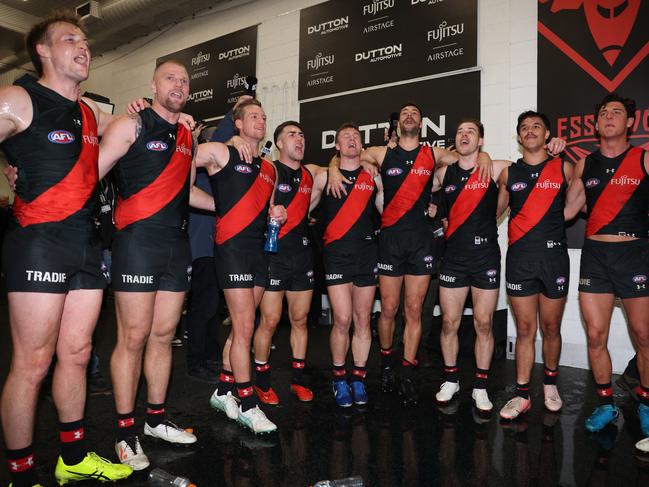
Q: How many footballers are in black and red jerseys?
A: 9